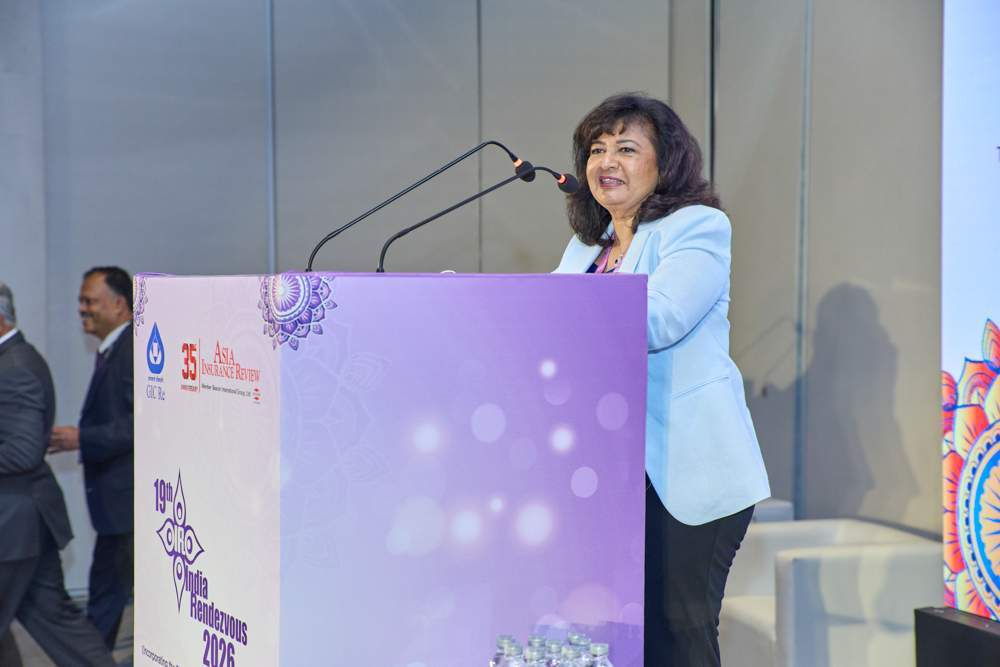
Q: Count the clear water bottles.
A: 9